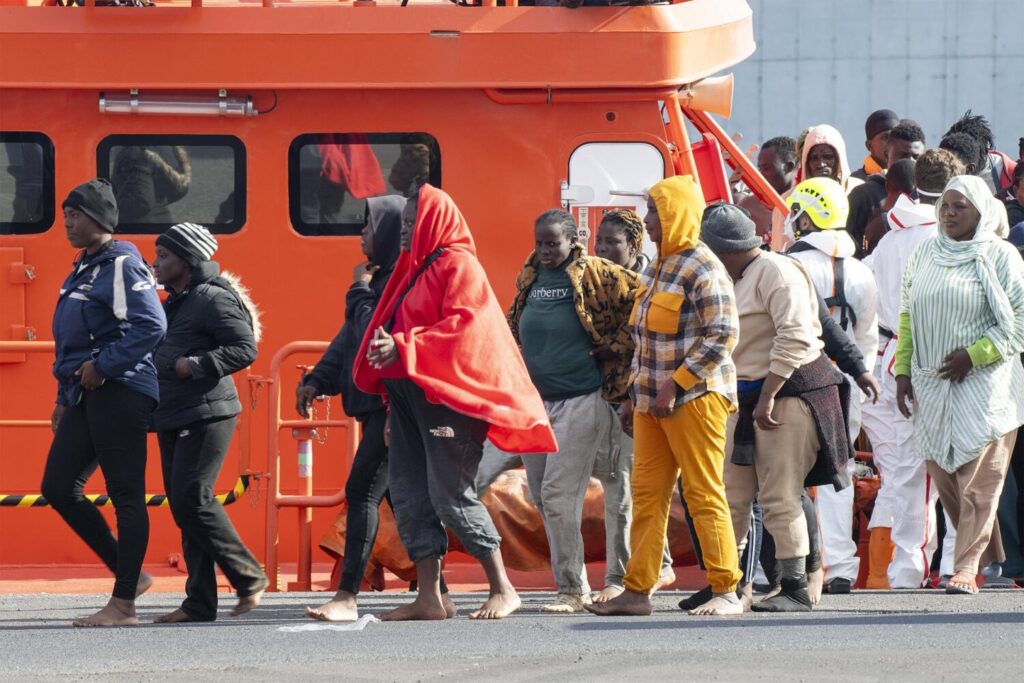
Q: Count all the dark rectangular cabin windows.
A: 3